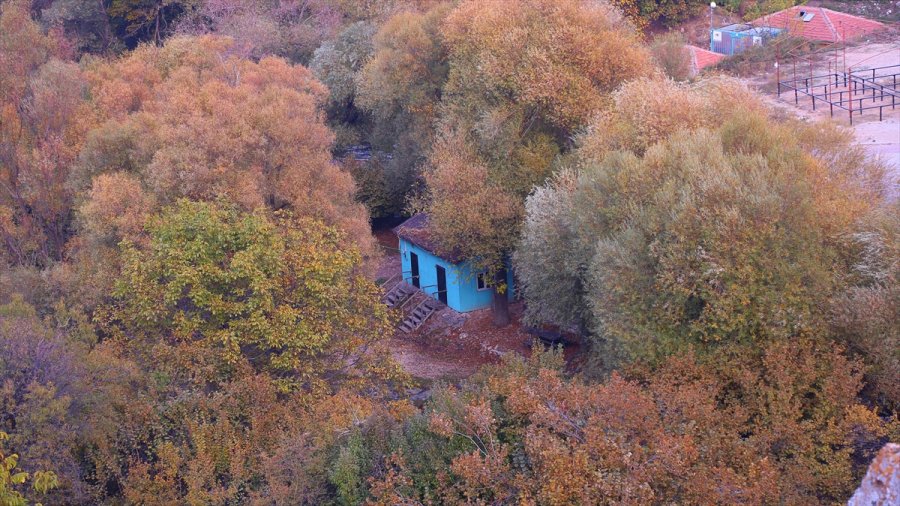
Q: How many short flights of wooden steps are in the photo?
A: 2